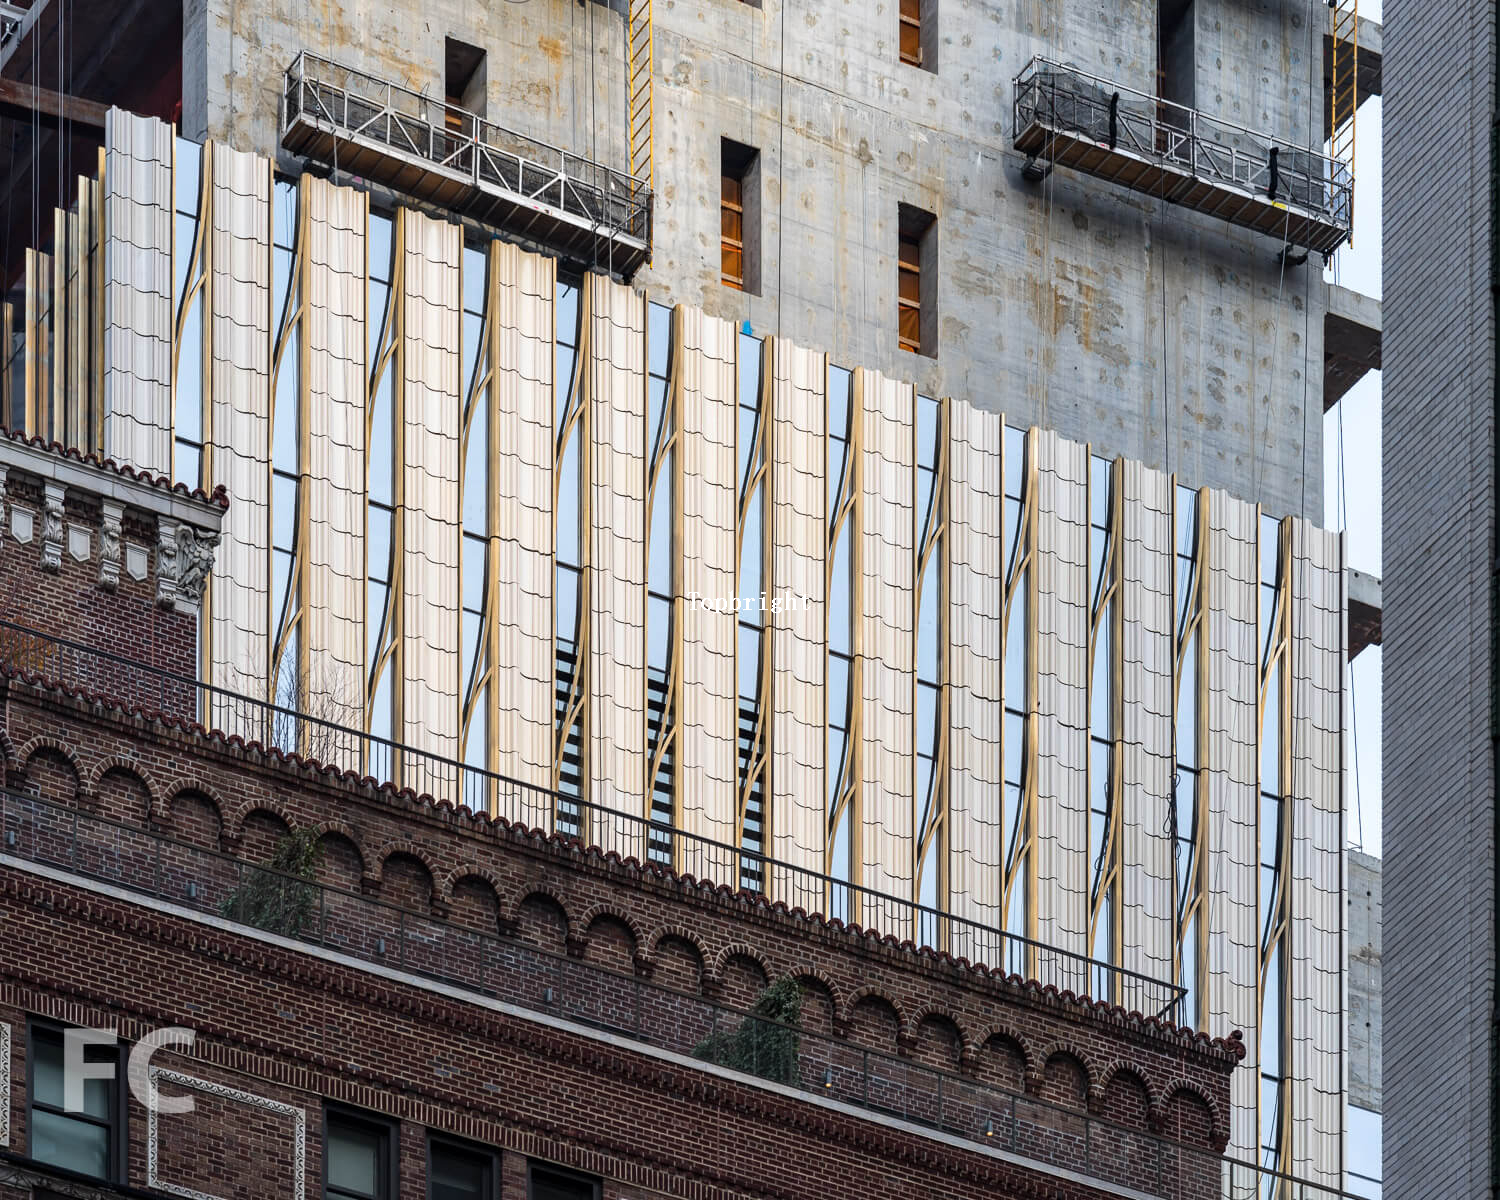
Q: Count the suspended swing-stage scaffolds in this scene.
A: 2